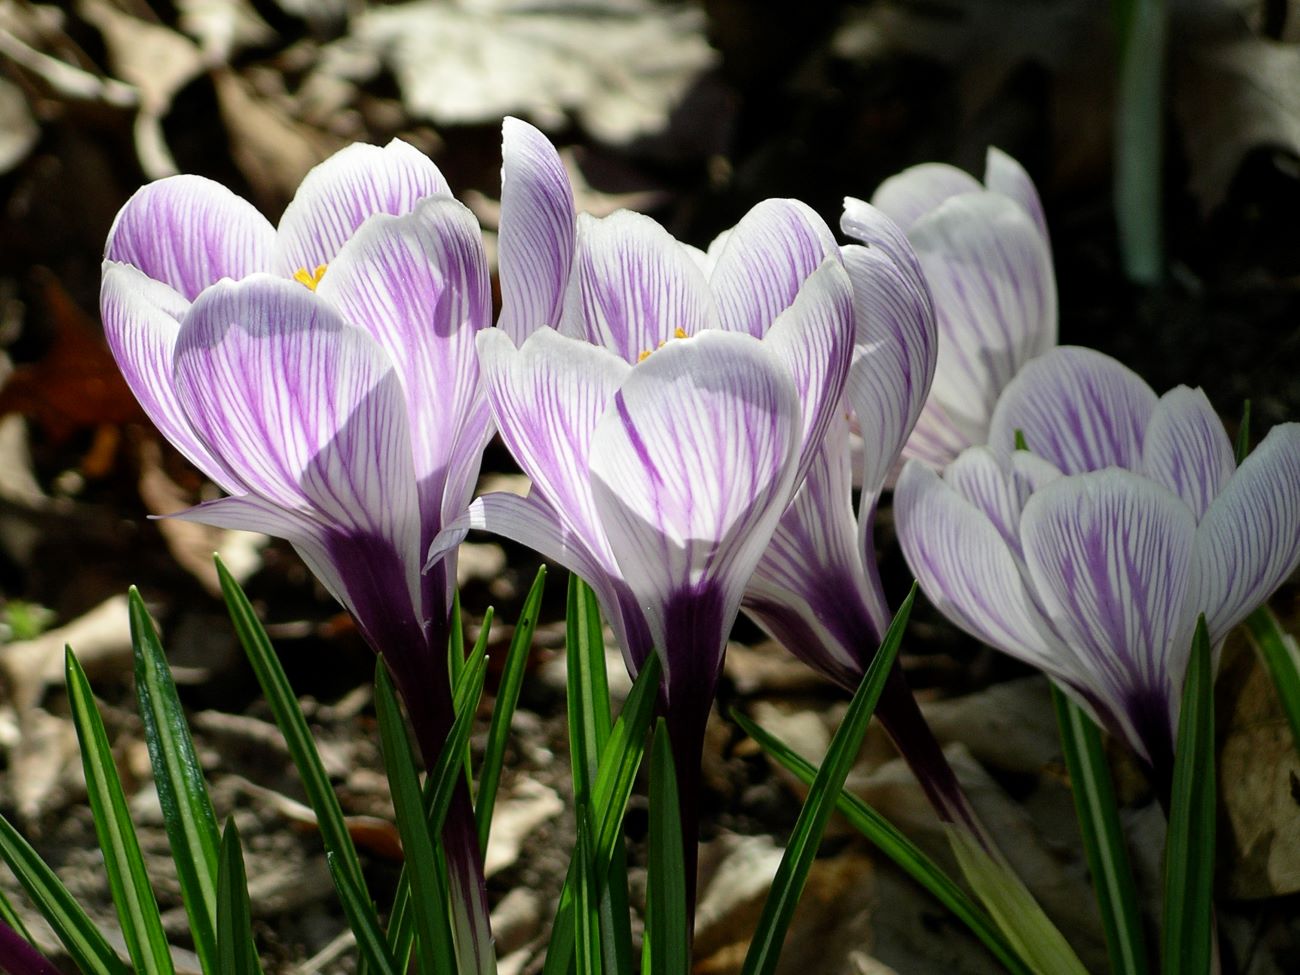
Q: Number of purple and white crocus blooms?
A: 5